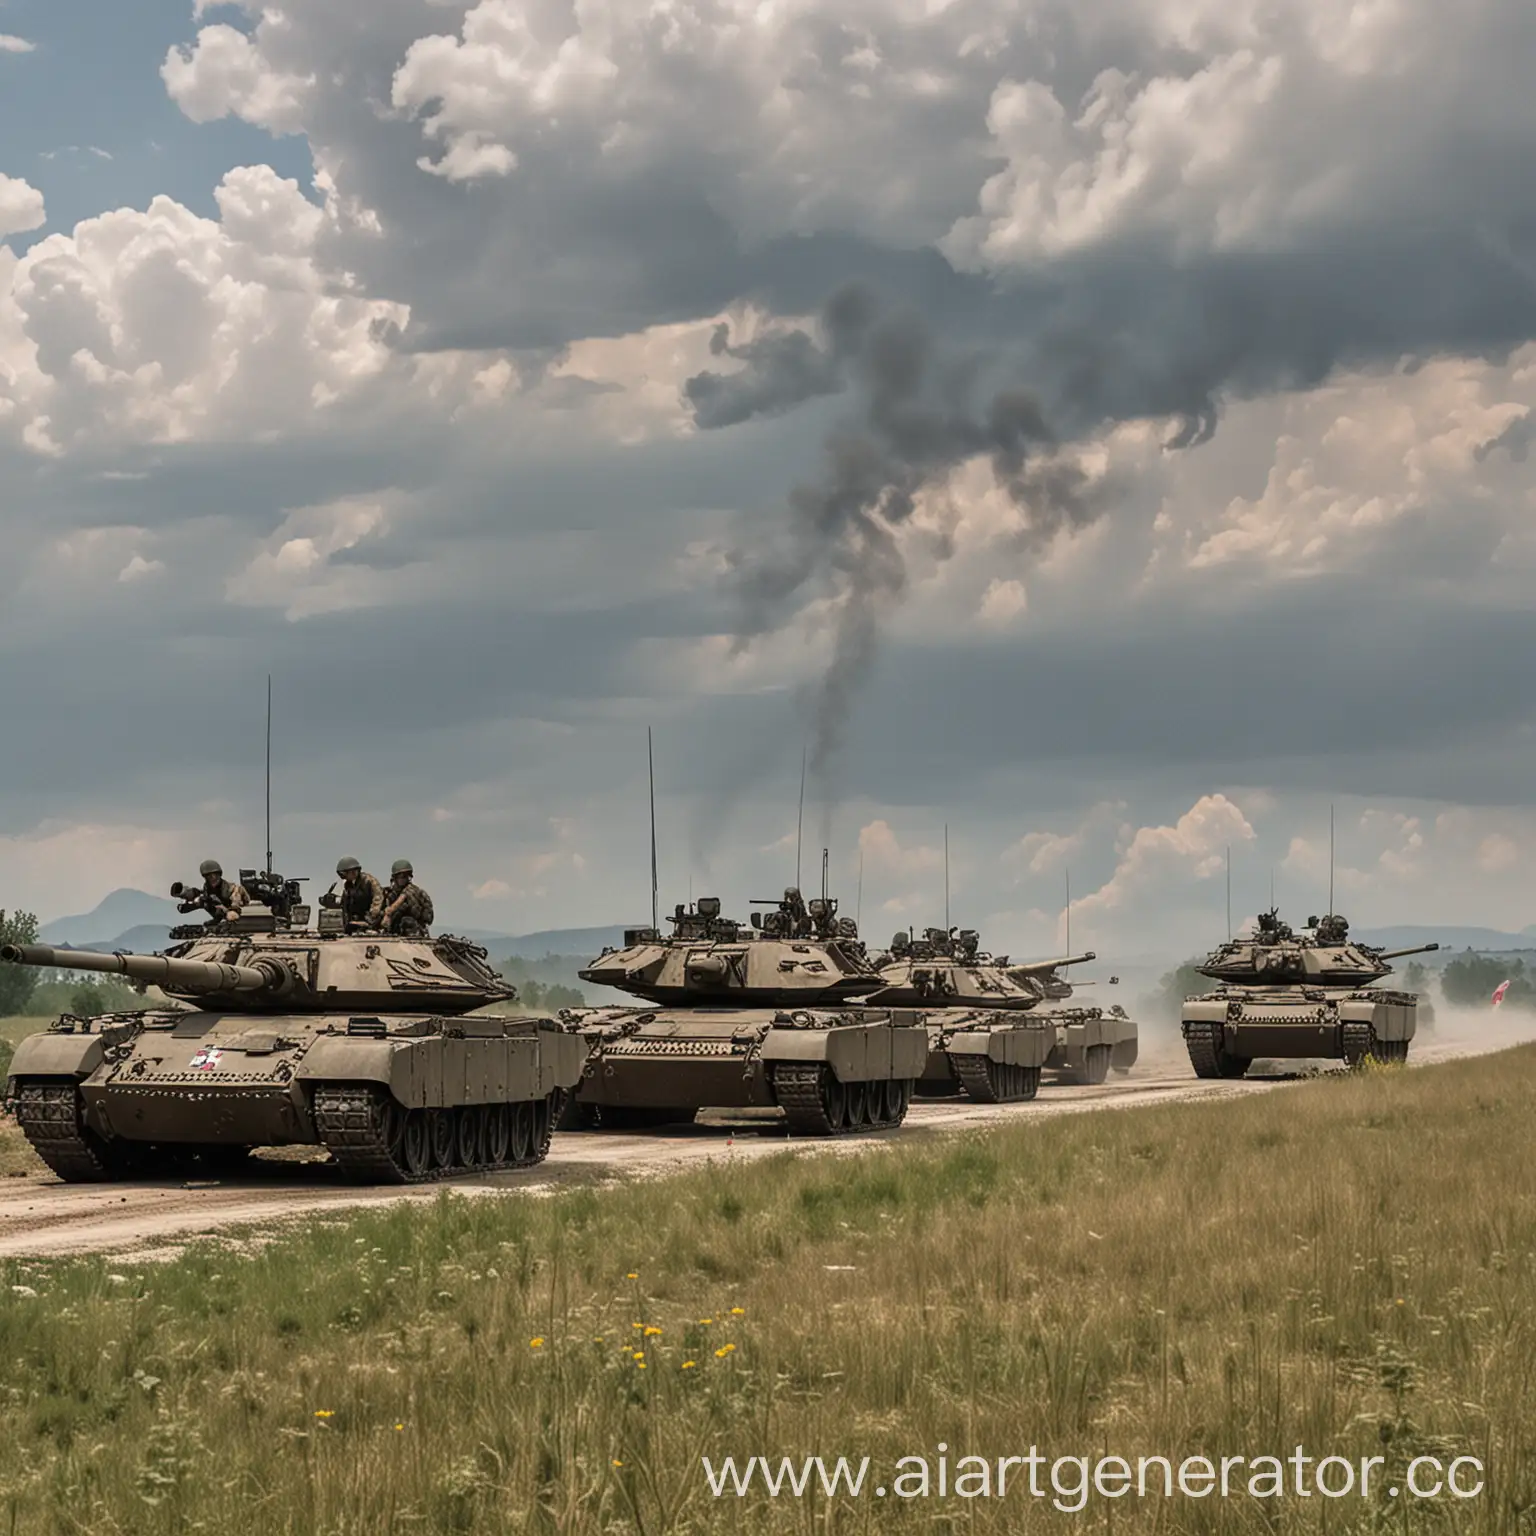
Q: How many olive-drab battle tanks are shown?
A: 5